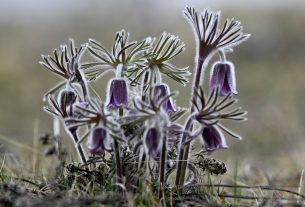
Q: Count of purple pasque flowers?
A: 7